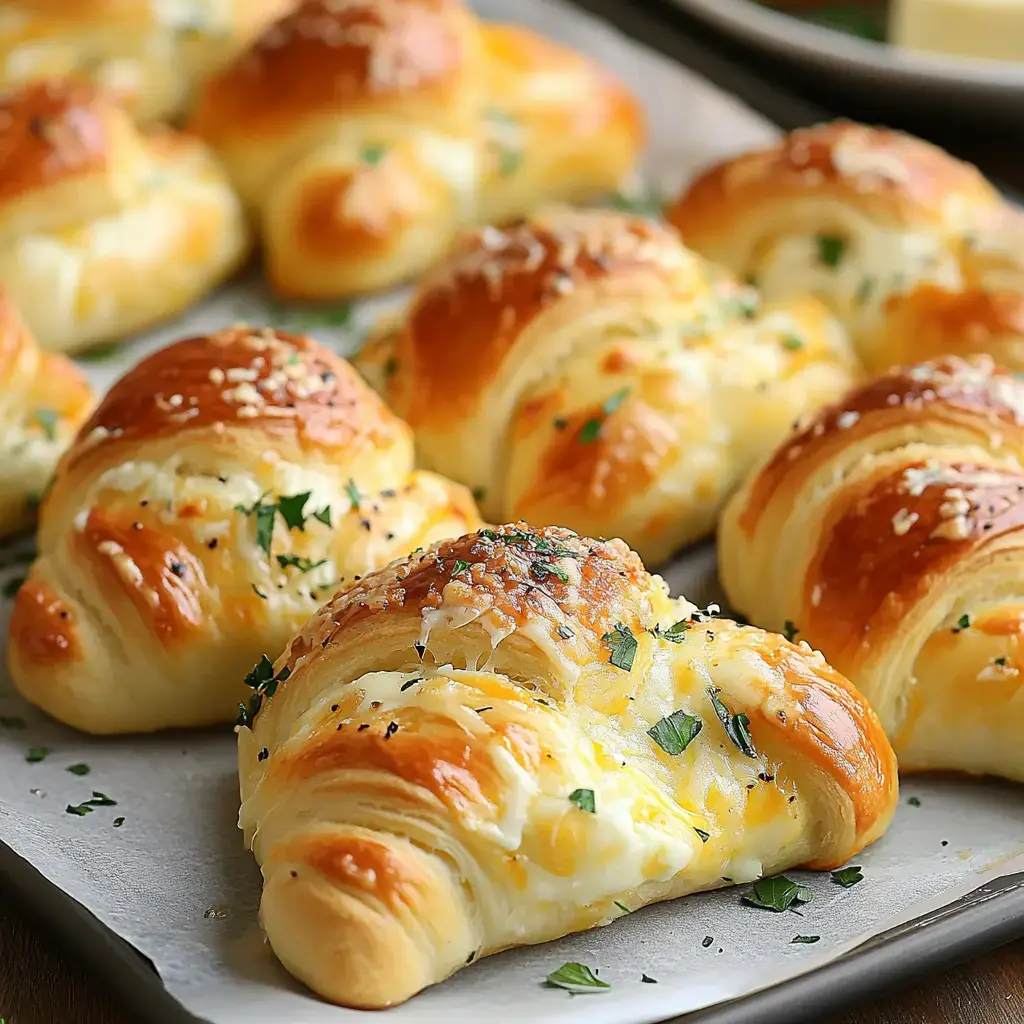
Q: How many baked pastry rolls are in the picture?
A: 9